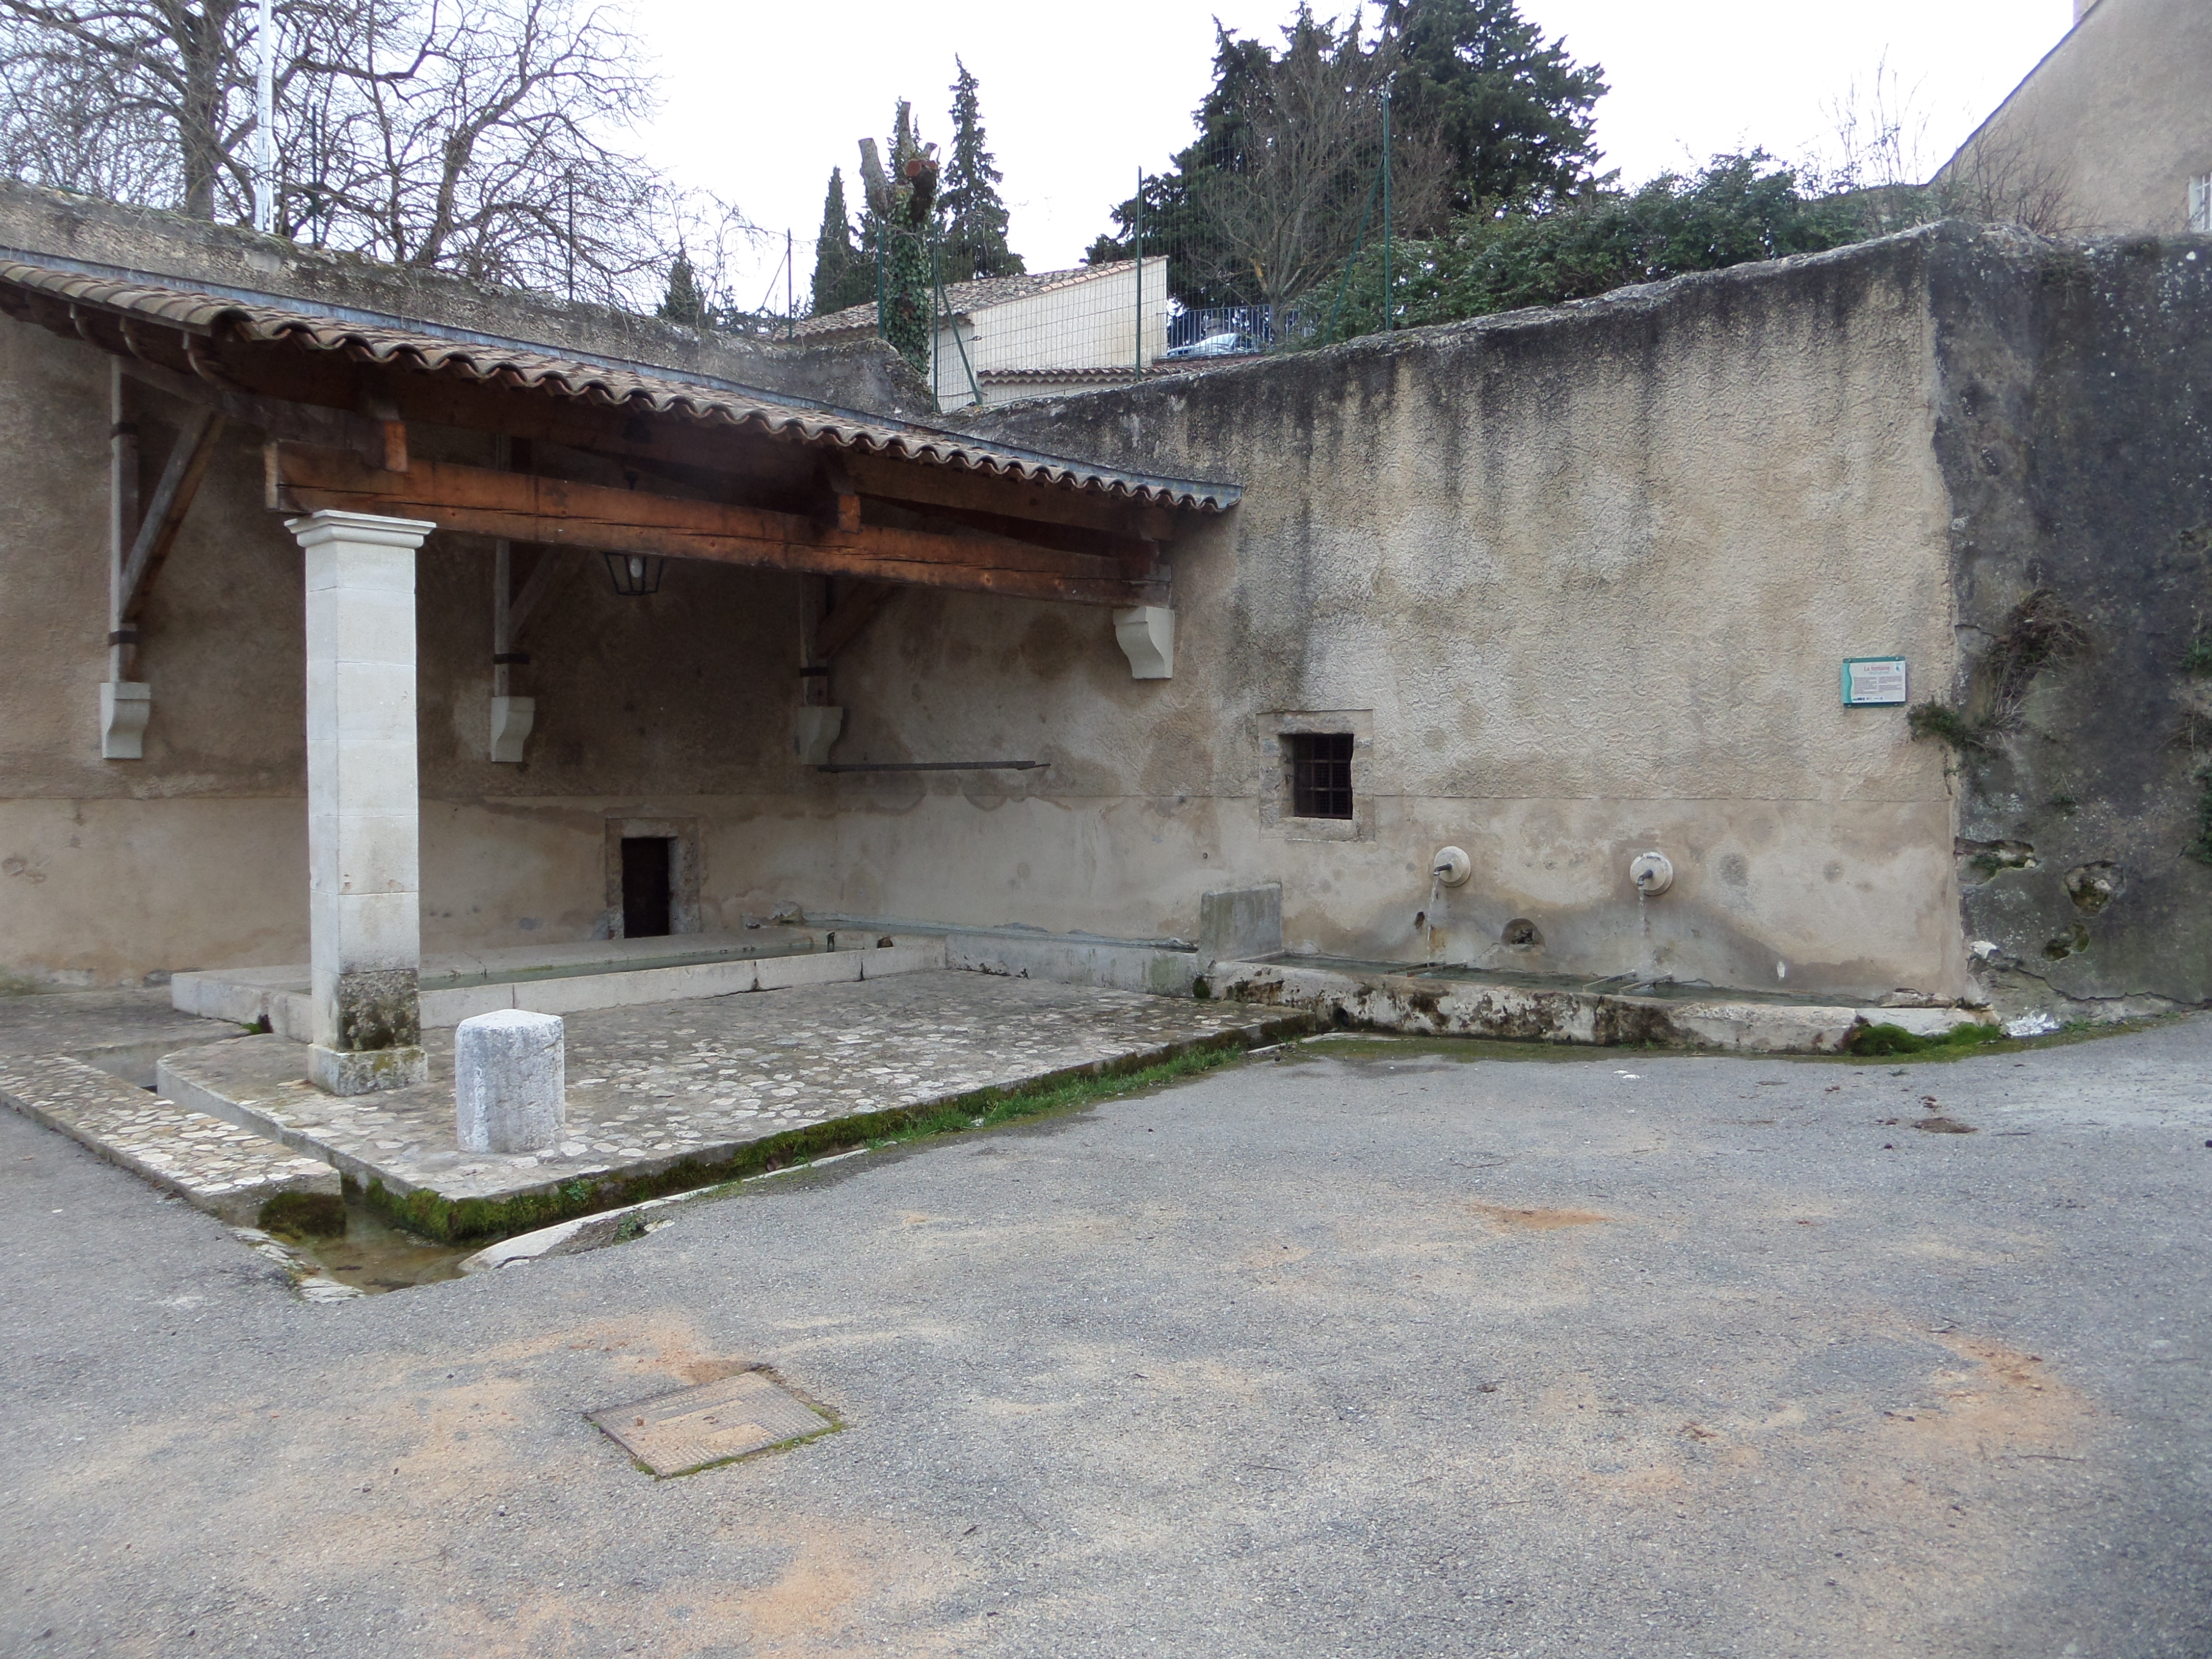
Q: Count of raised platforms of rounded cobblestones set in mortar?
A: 2